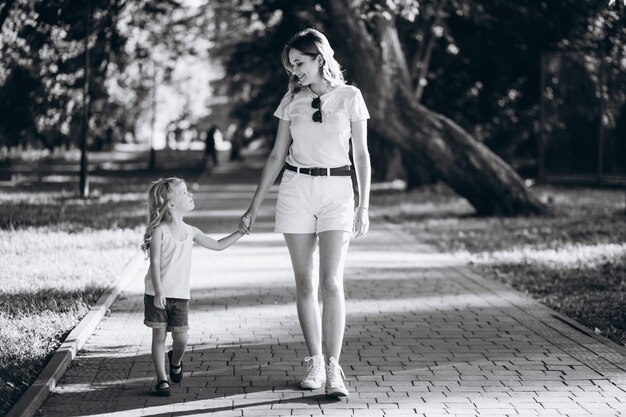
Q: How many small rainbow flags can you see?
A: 0